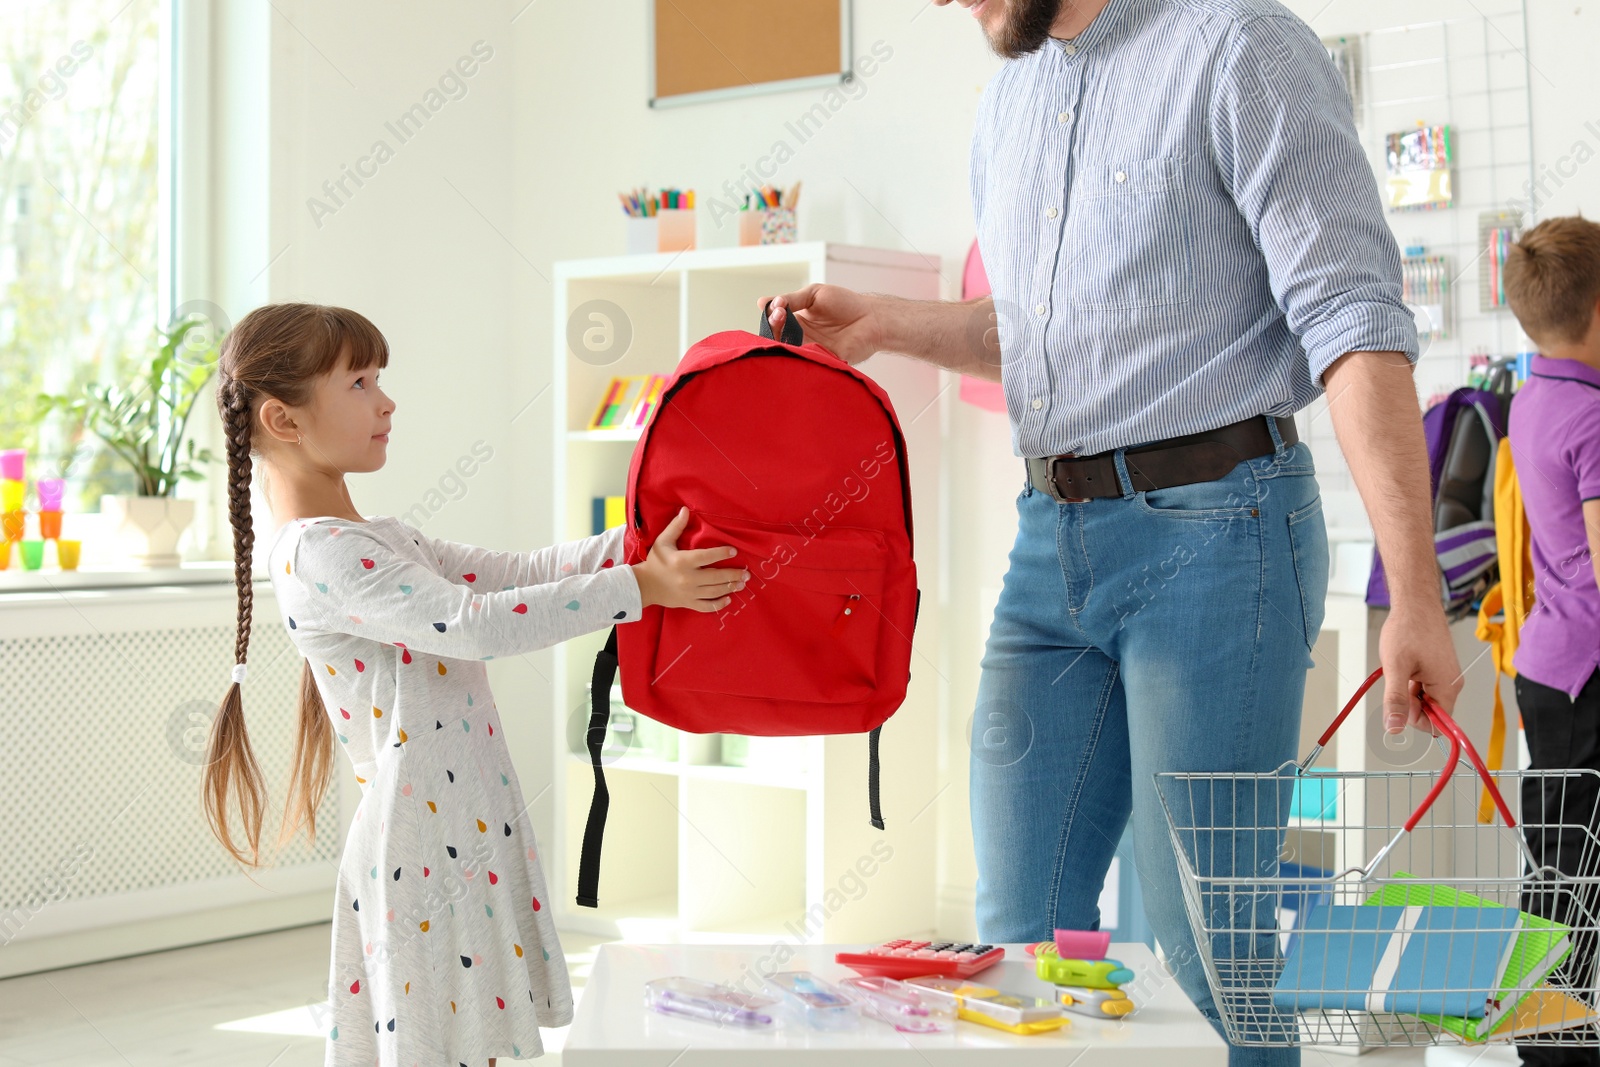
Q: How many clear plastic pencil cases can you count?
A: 4